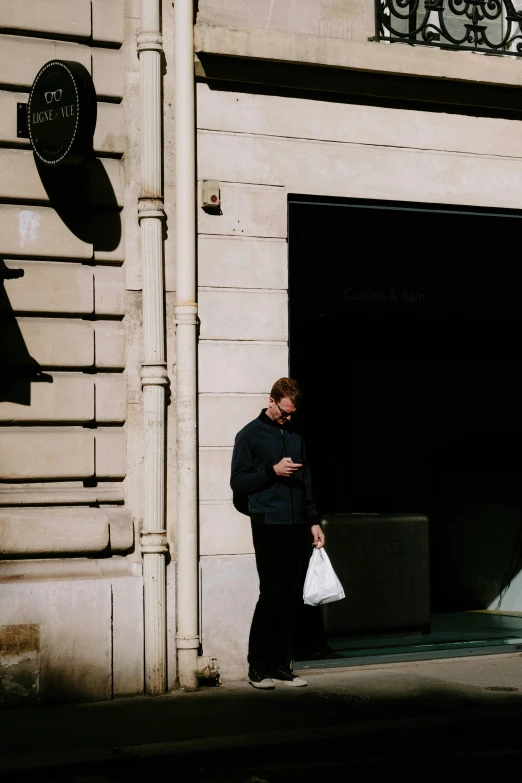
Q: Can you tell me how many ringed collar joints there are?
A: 6